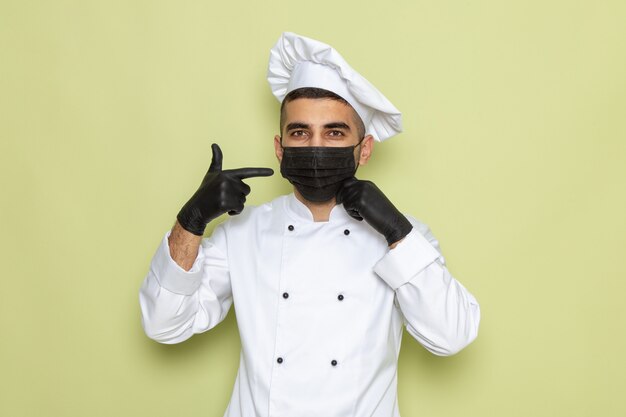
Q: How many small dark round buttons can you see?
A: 6